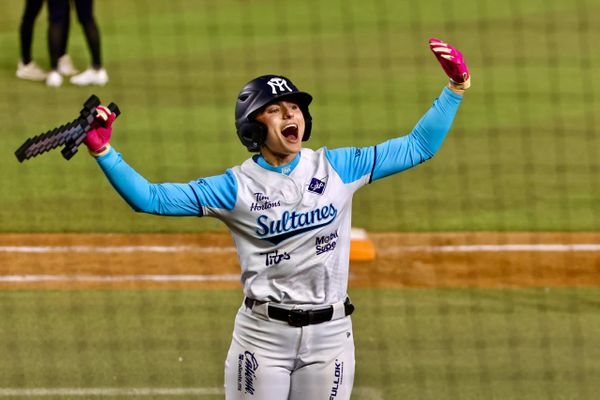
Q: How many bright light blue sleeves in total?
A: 2